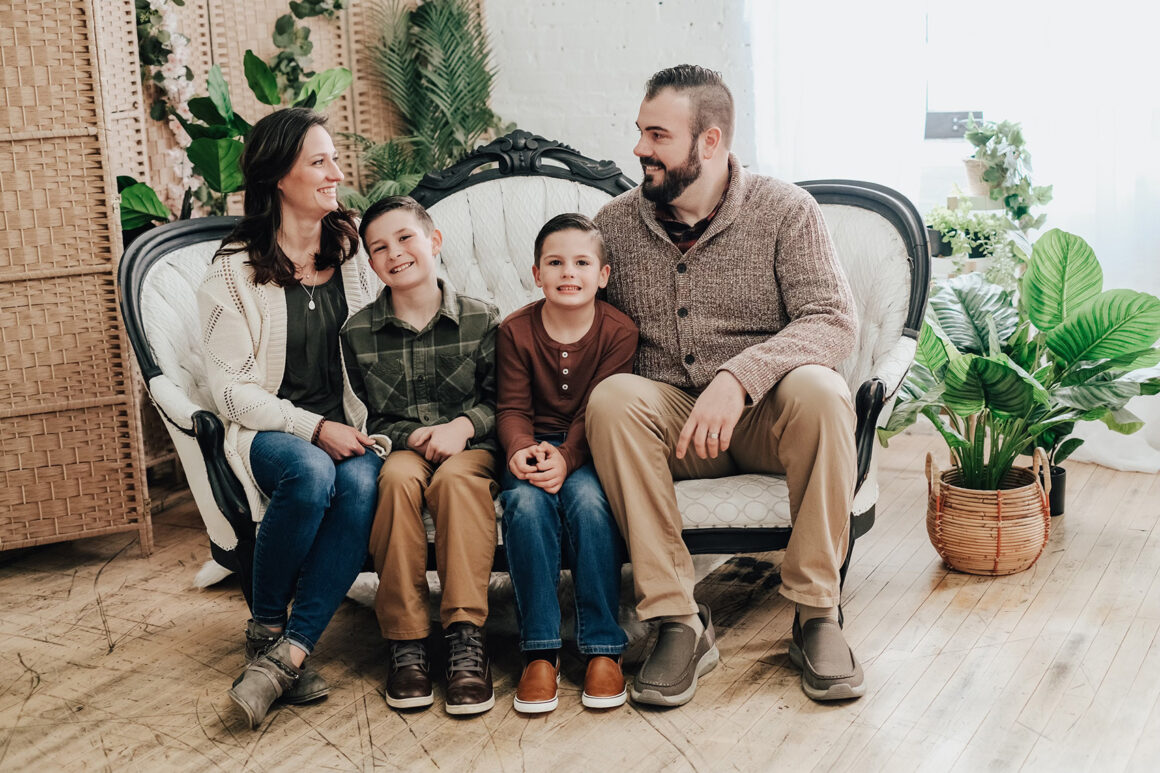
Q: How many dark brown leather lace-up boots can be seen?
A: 2